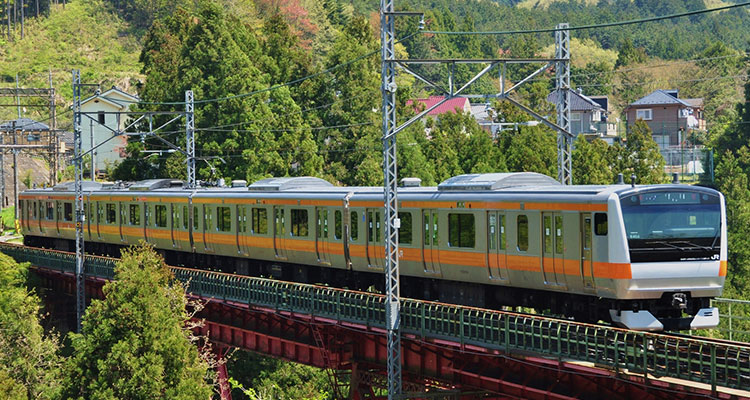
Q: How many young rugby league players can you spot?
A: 0